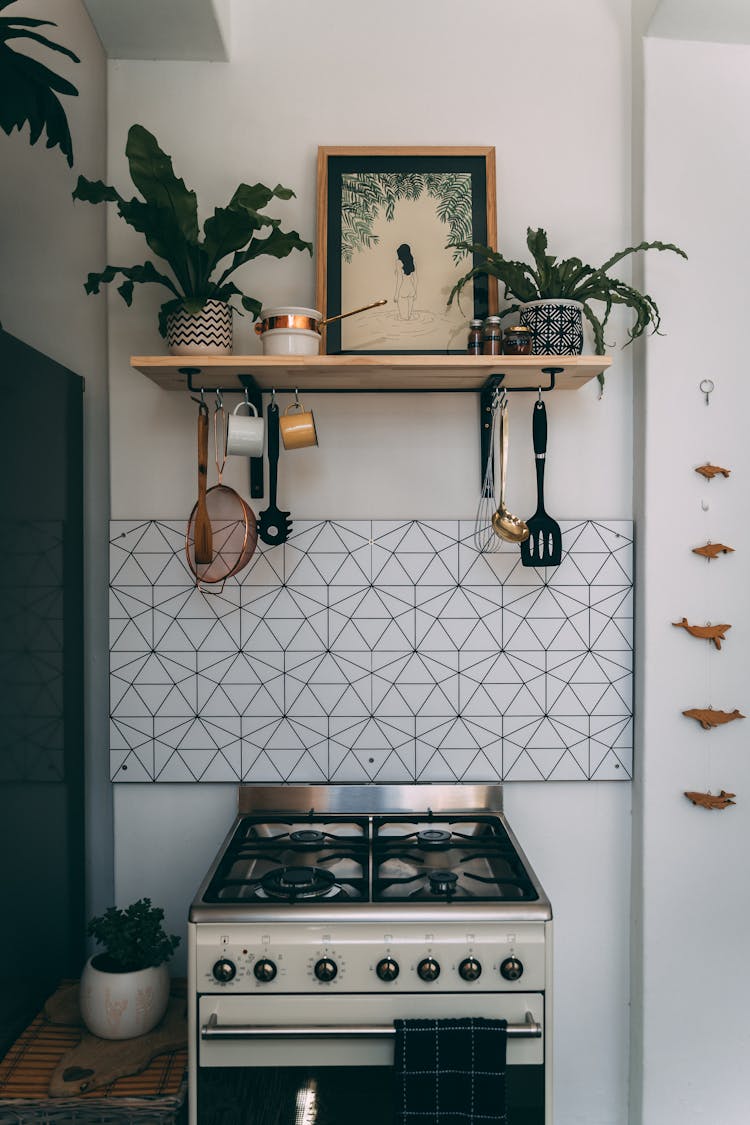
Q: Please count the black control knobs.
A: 7